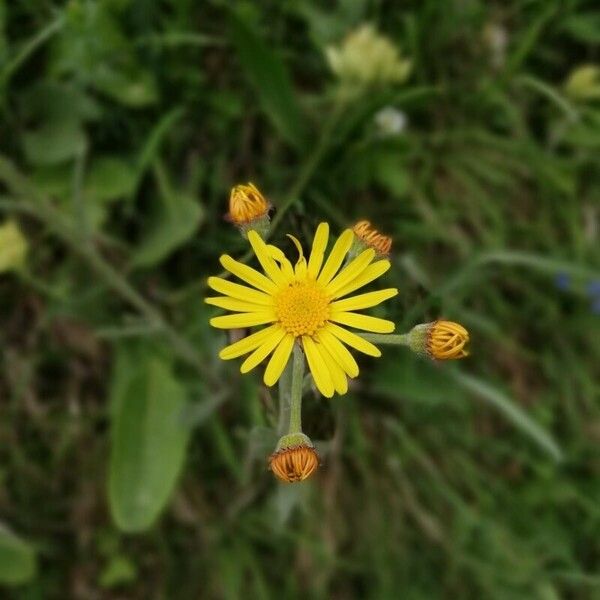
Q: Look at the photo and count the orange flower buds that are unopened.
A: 4